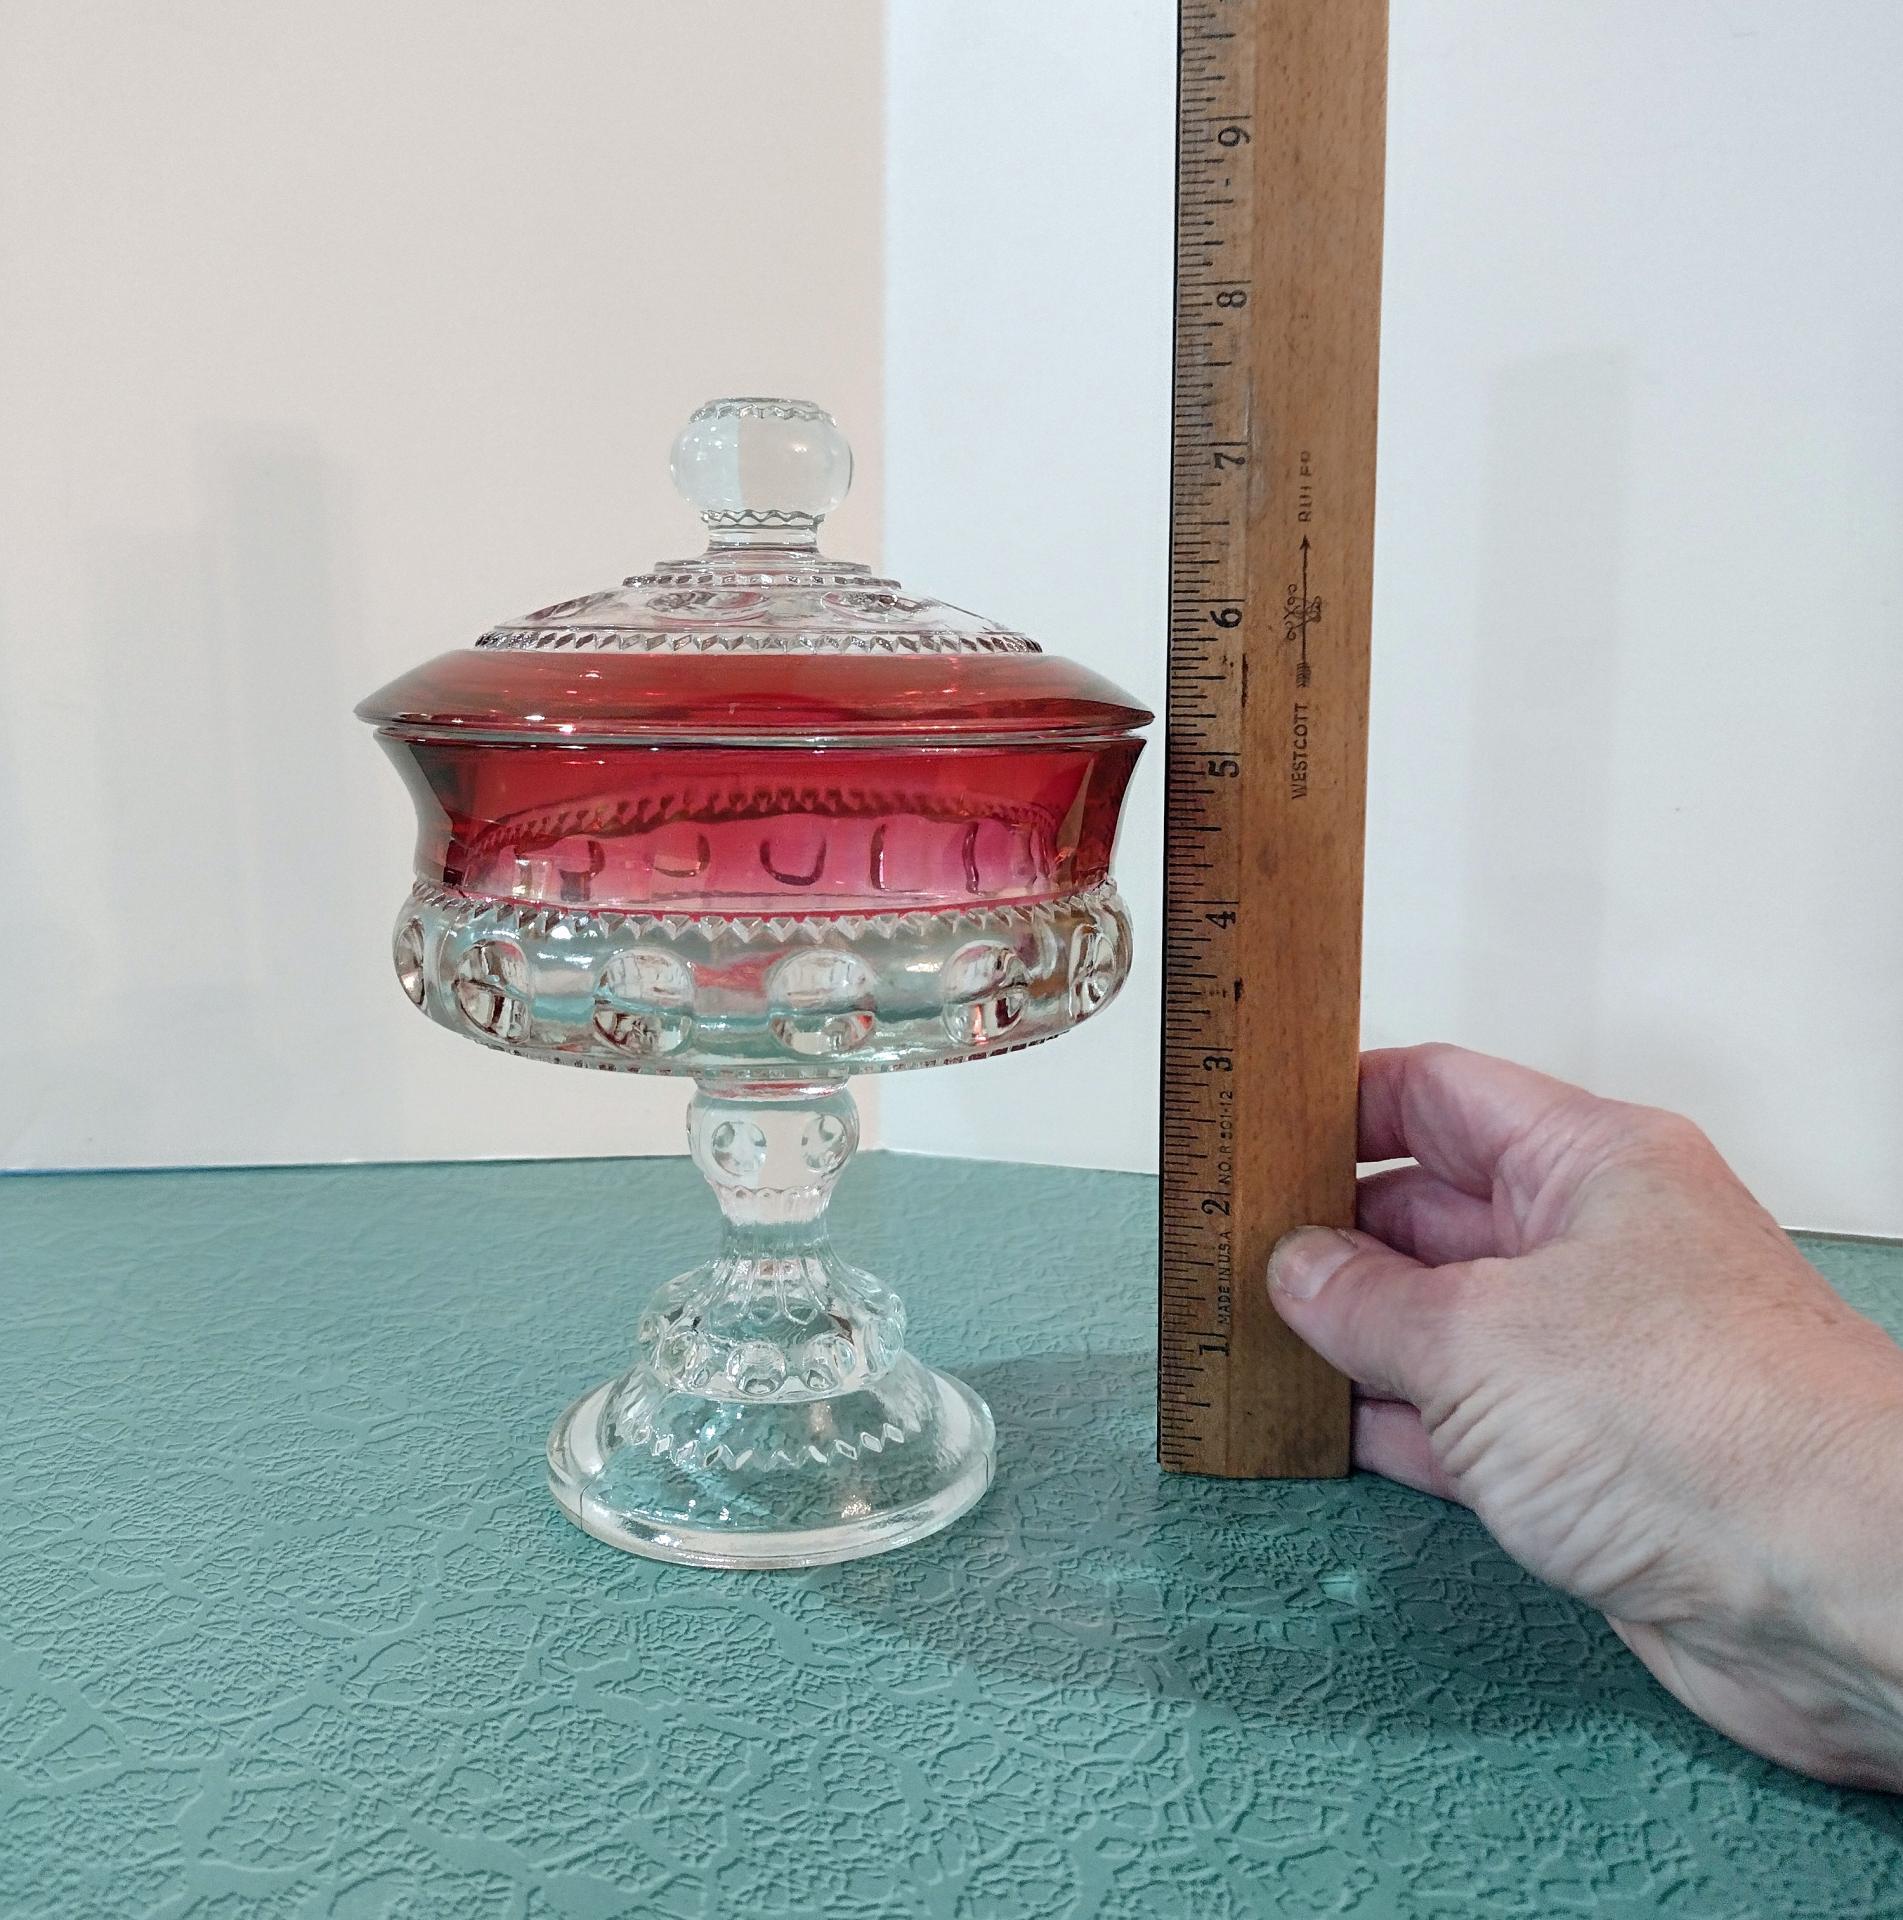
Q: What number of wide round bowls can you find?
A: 1